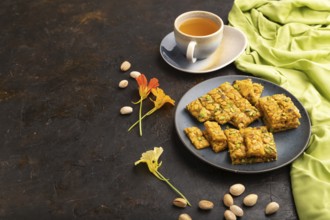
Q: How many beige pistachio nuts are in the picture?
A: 13